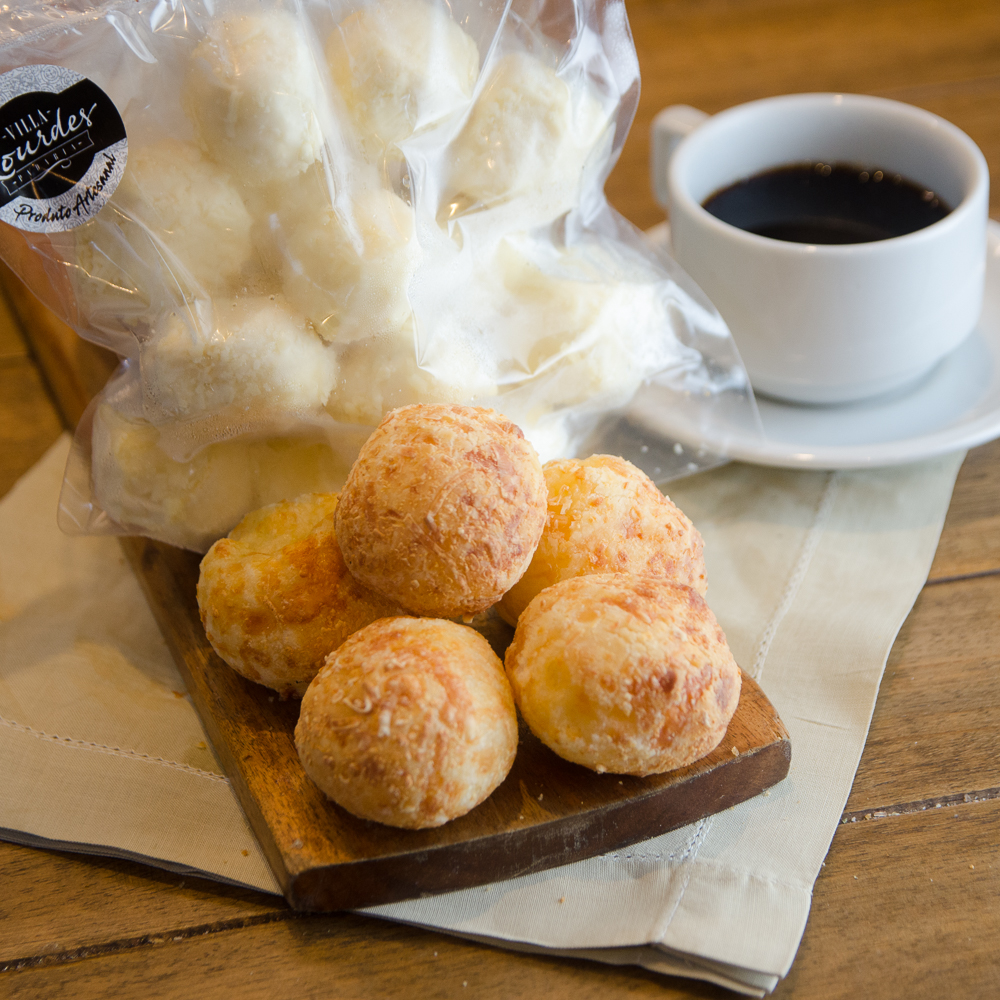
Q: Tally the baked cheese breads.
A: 5